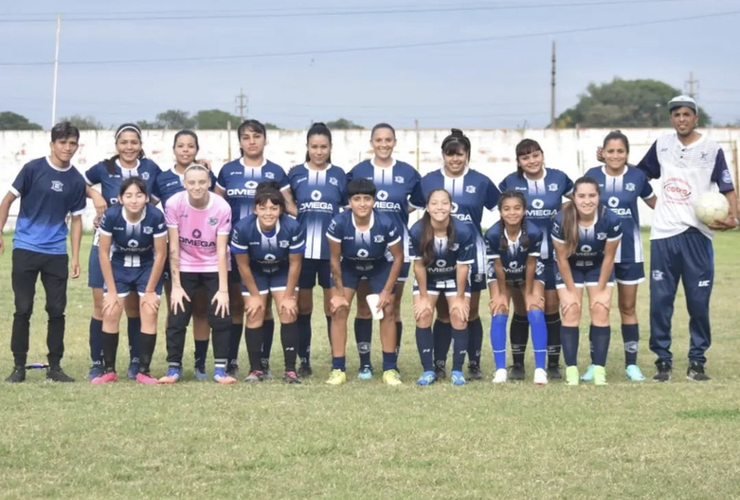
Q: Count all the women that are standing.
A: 8